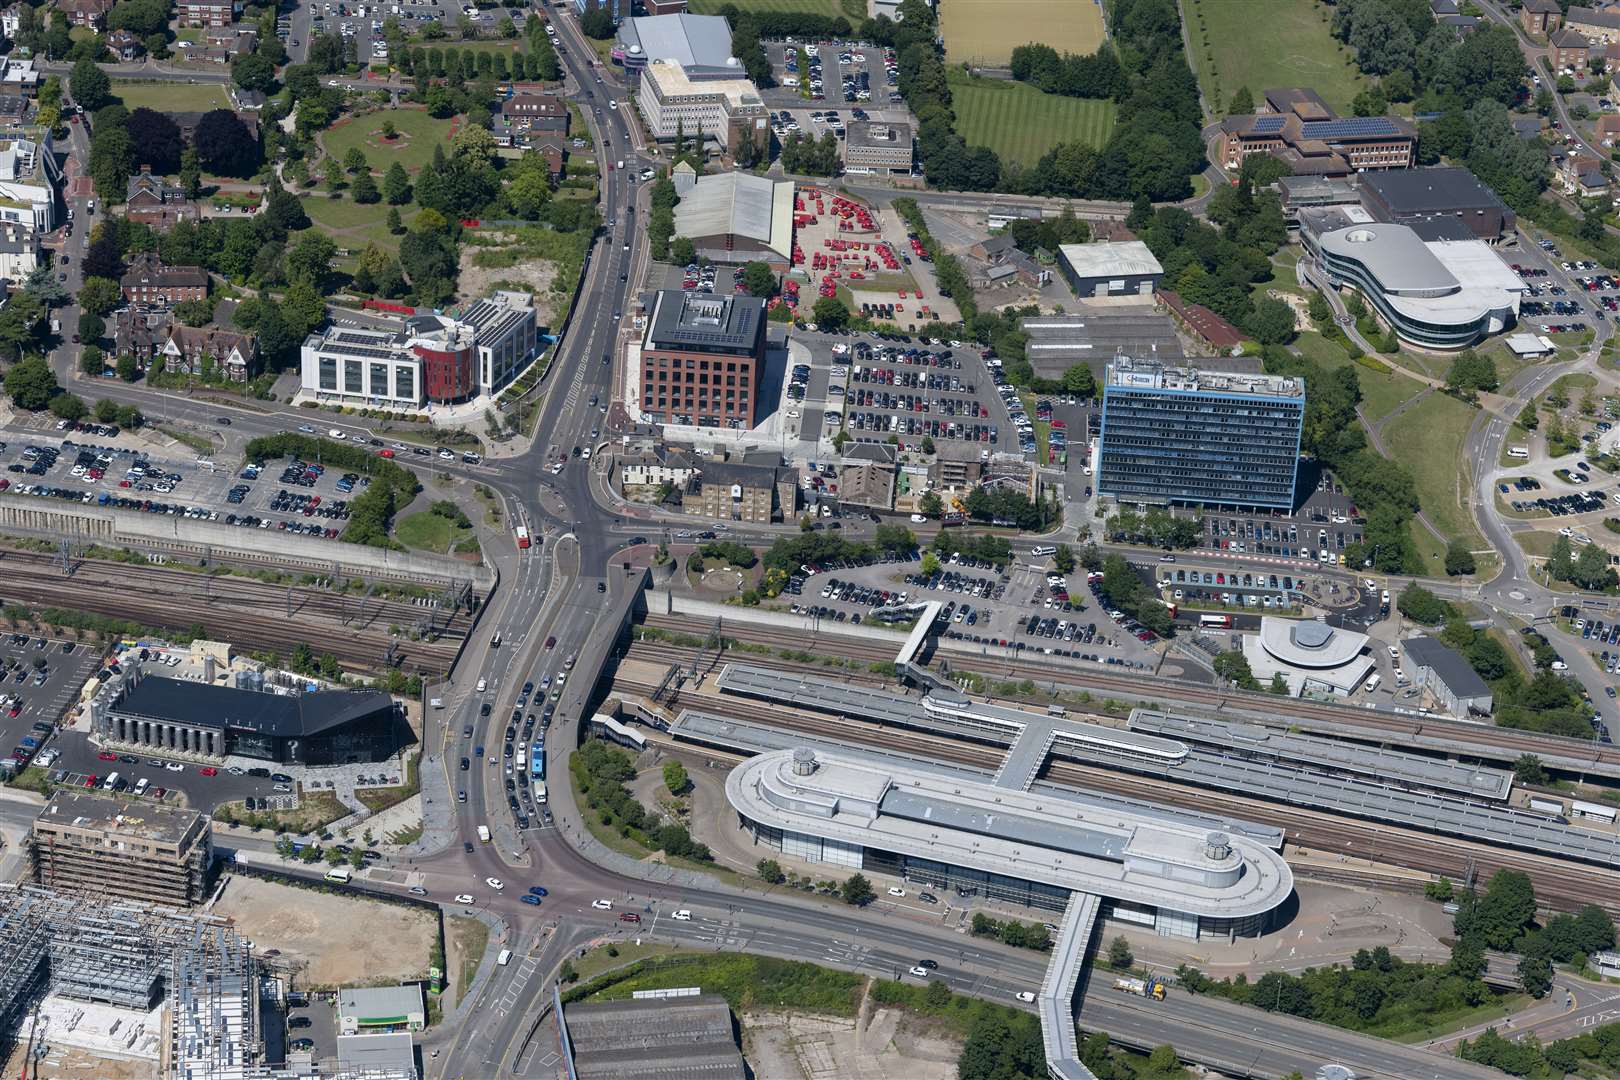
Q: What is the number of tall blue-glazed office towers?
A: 1